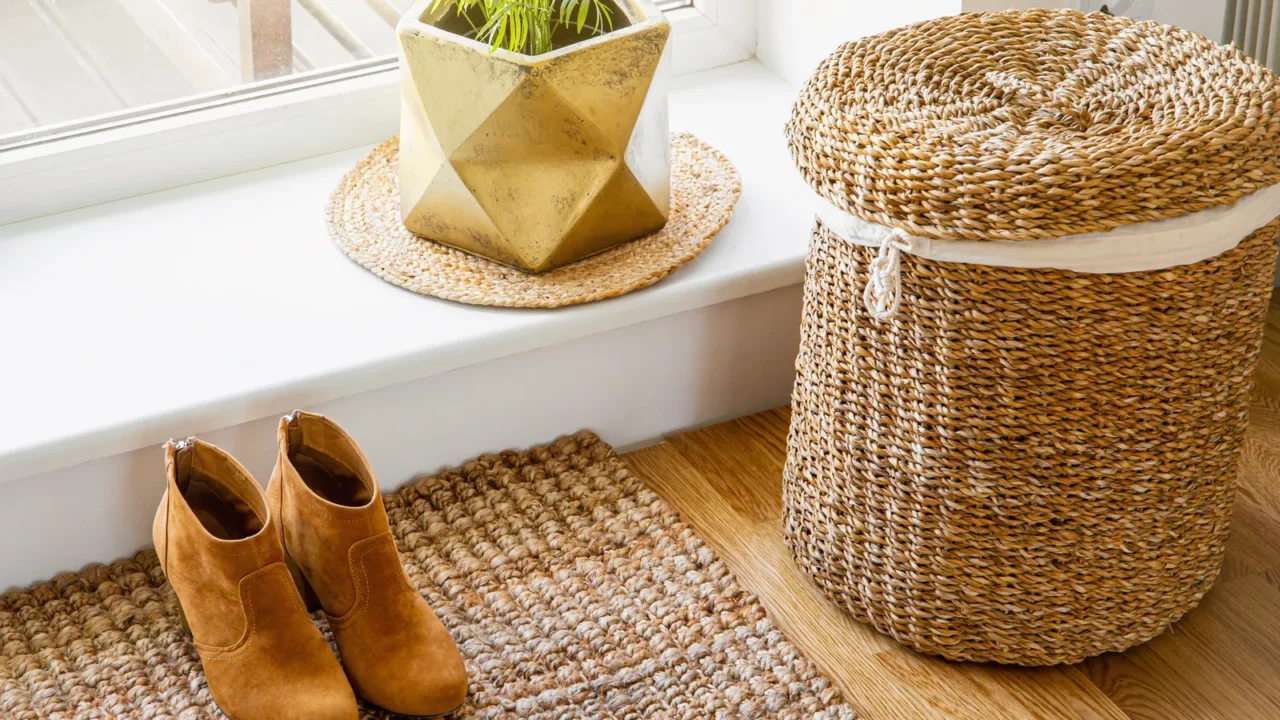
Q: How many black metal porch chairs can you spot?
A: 0